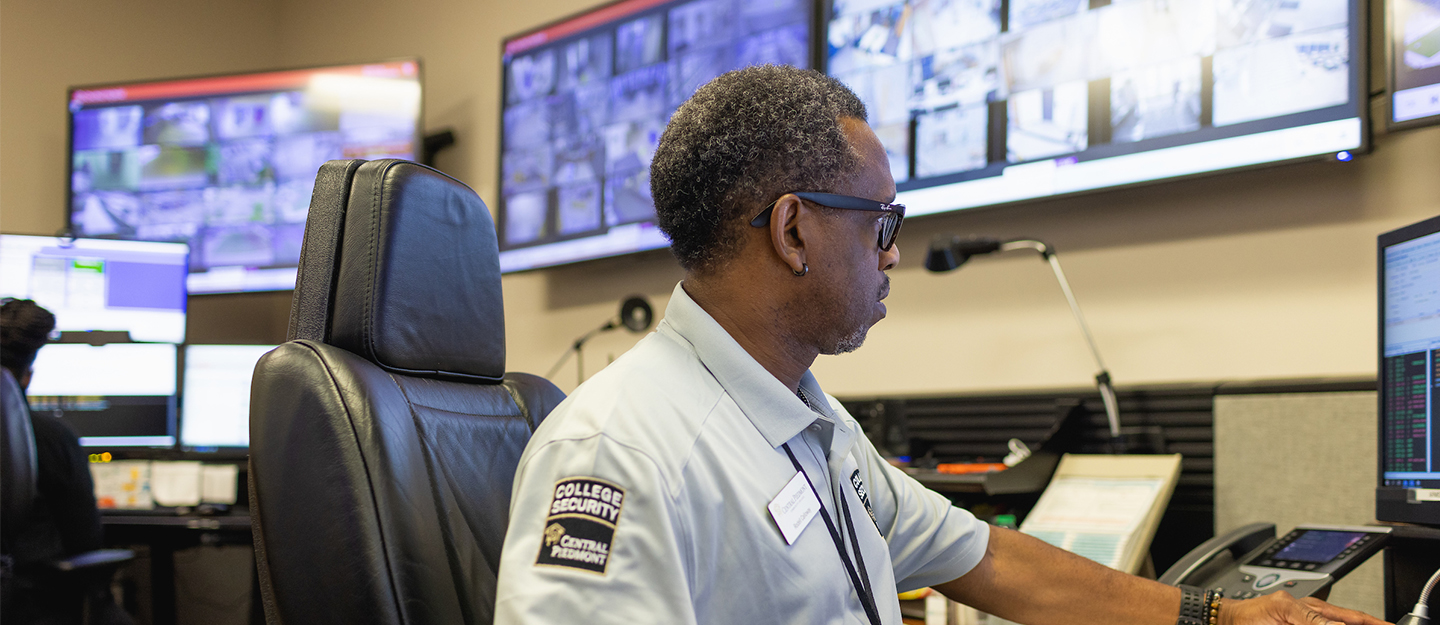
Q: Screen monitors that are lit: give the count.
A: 8